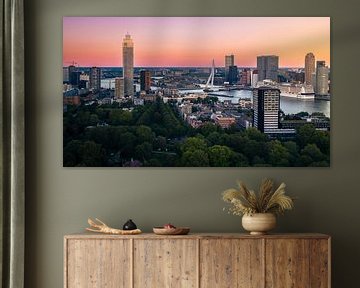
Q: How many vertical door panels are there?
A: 4